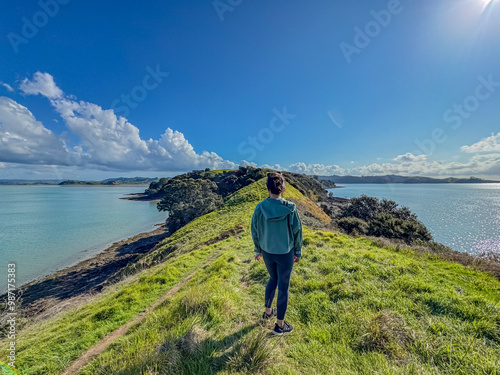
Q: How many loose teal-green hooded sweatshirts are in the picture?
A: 1